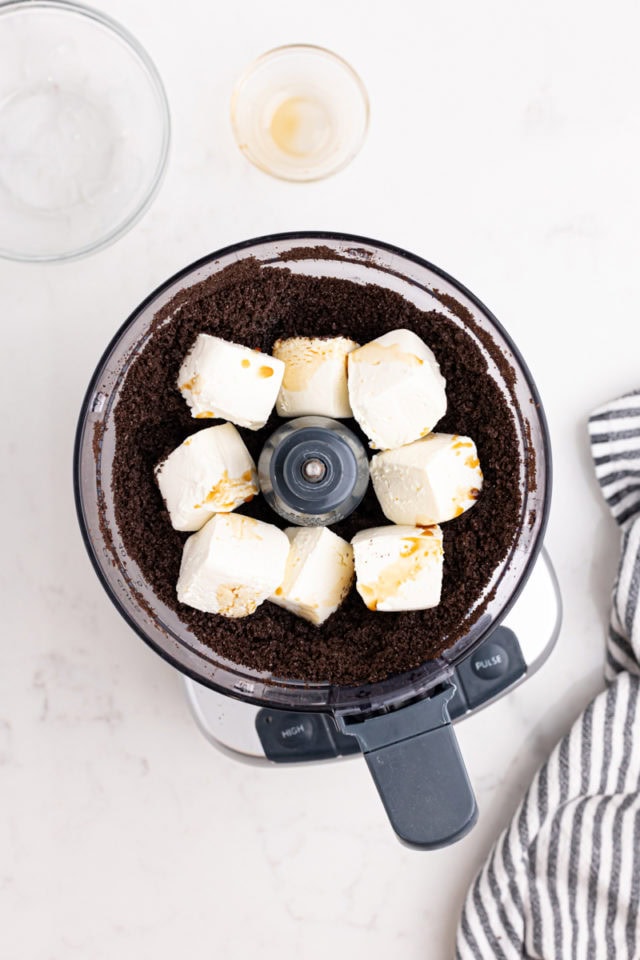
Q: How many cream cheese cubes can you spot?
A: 8